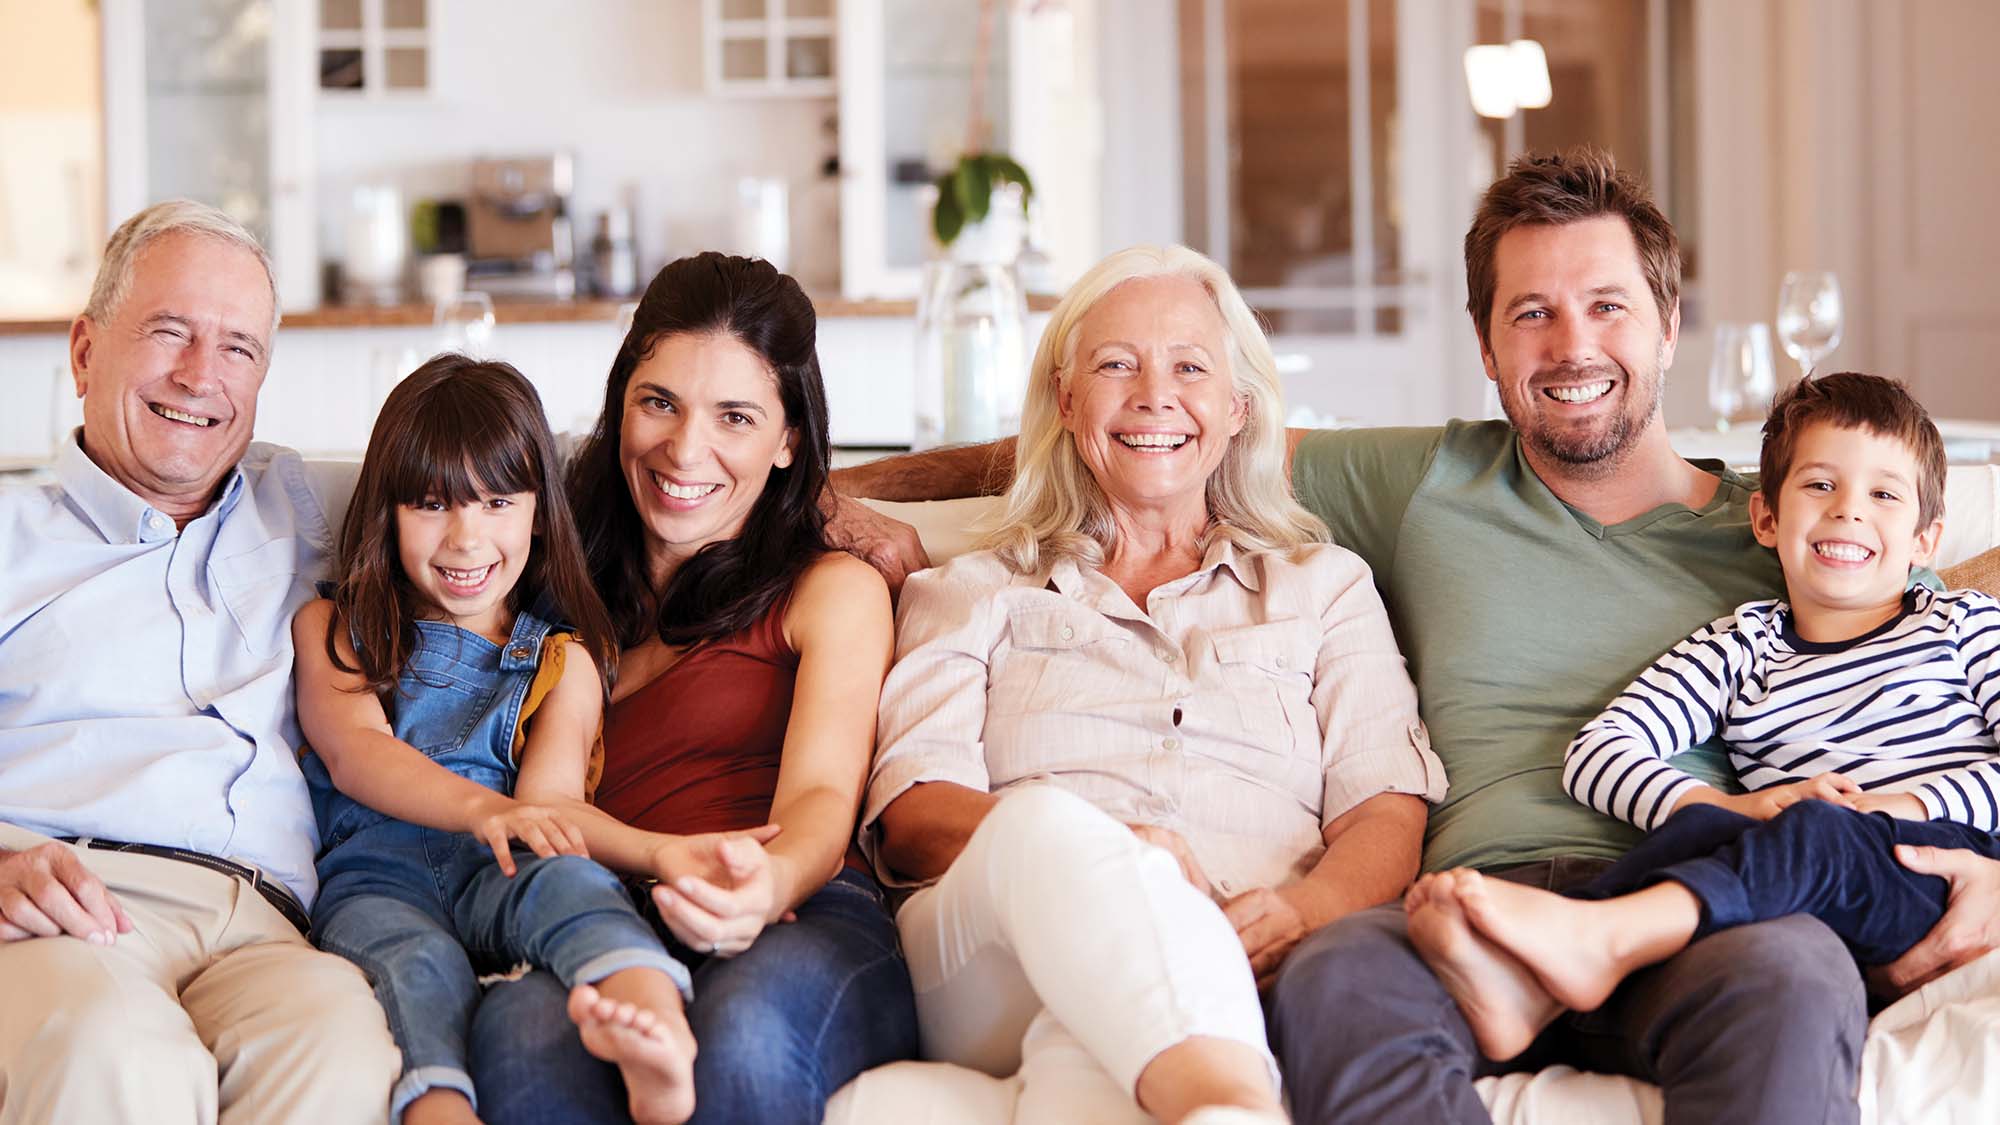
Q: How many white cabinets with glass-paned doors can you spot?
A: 4